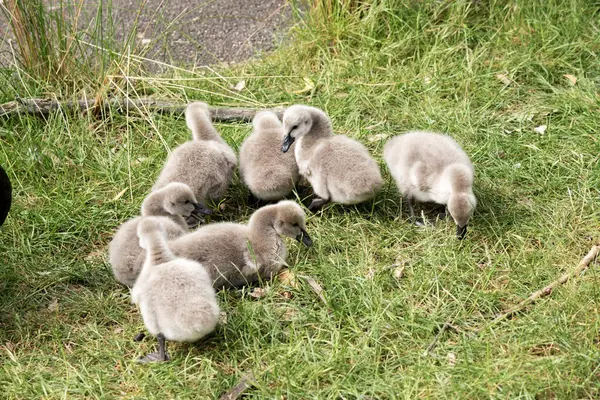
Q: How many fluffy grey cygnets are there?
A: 7